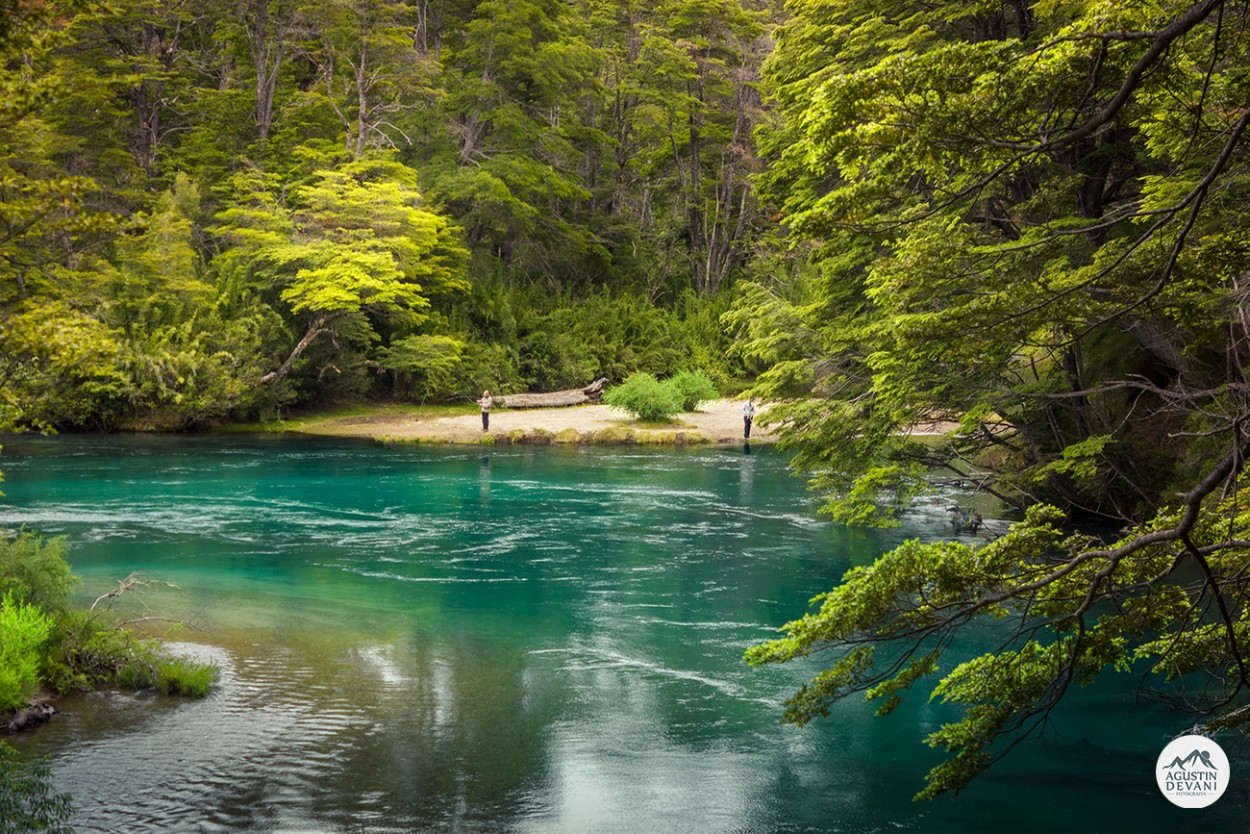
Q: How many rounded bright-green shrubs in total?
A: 2